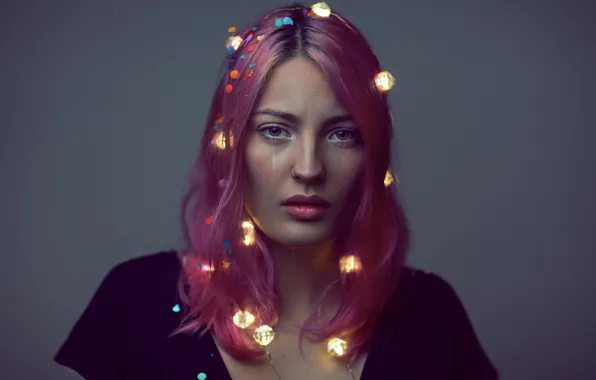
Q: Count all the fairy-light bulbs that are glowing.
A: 11